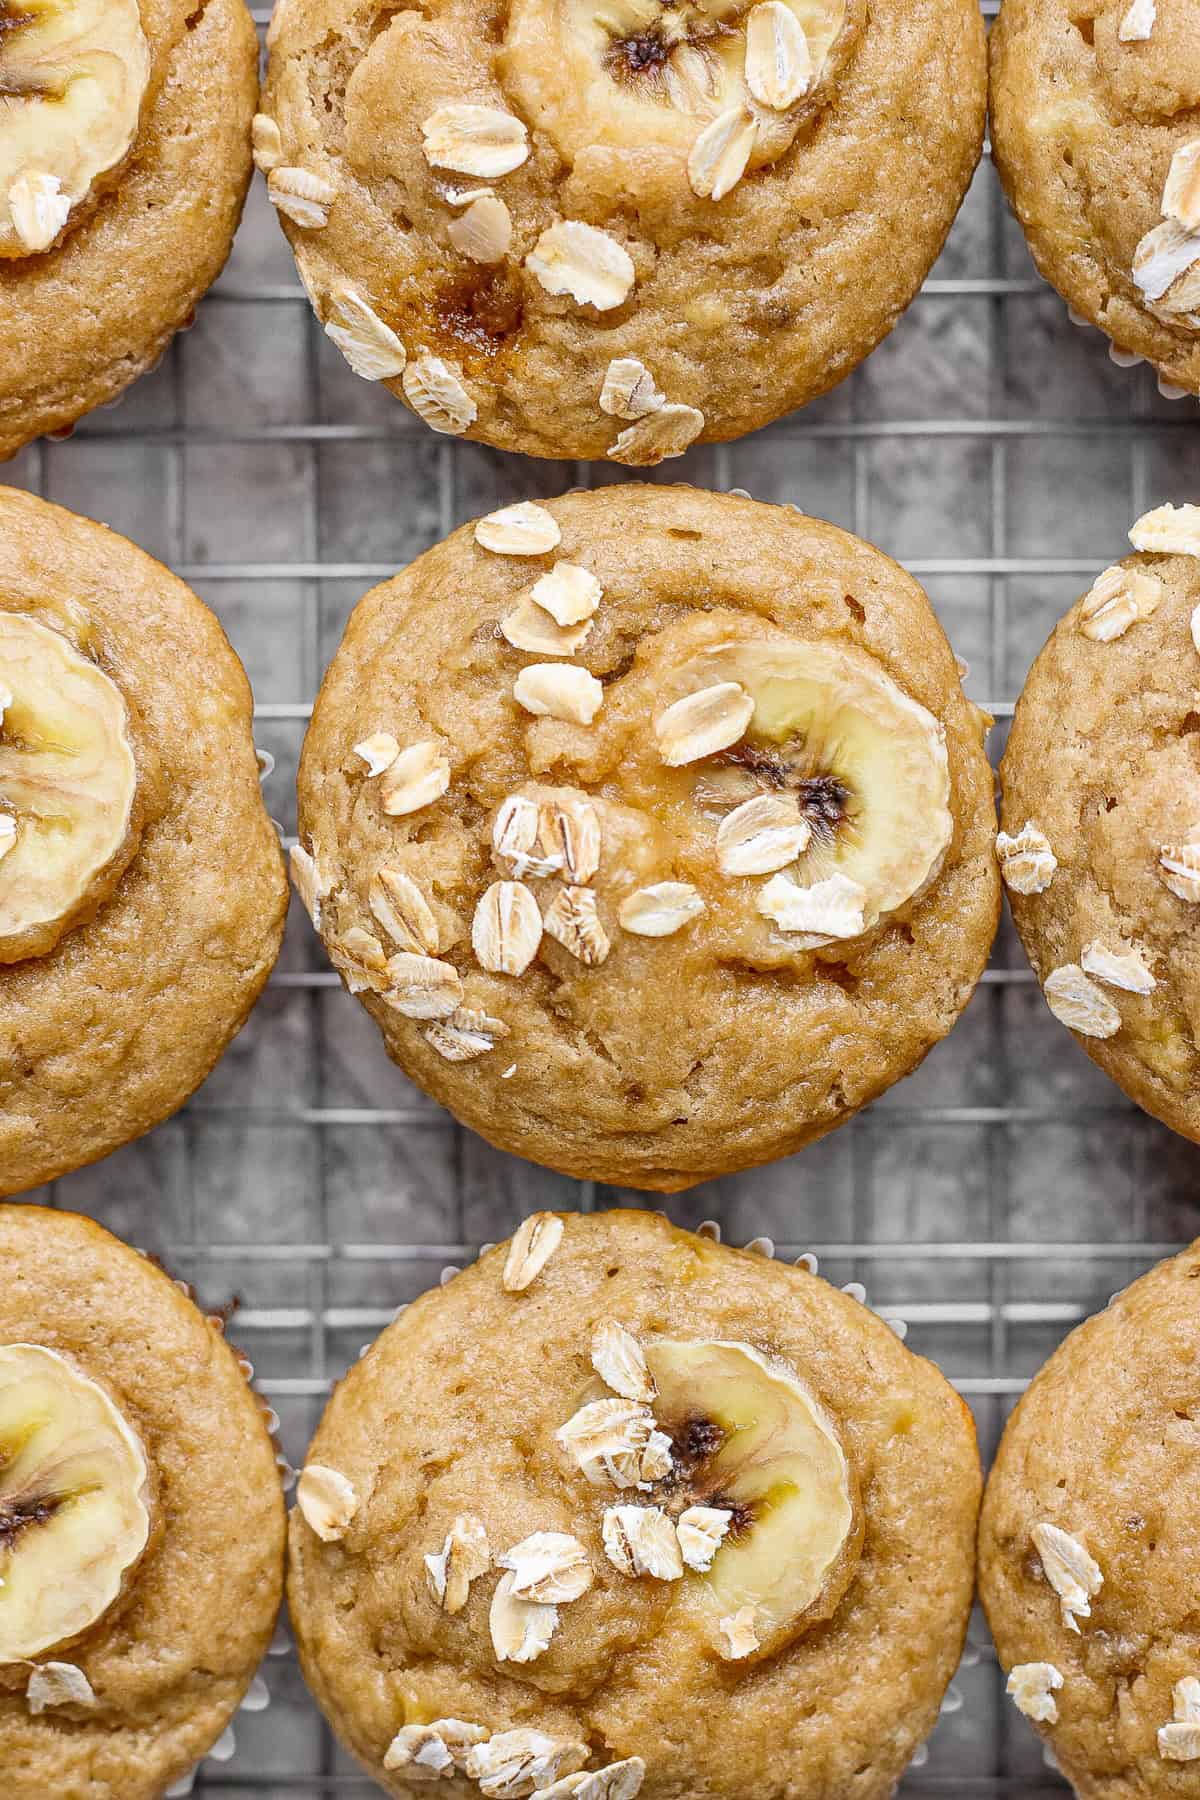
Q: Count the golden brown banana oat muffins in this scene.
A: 9